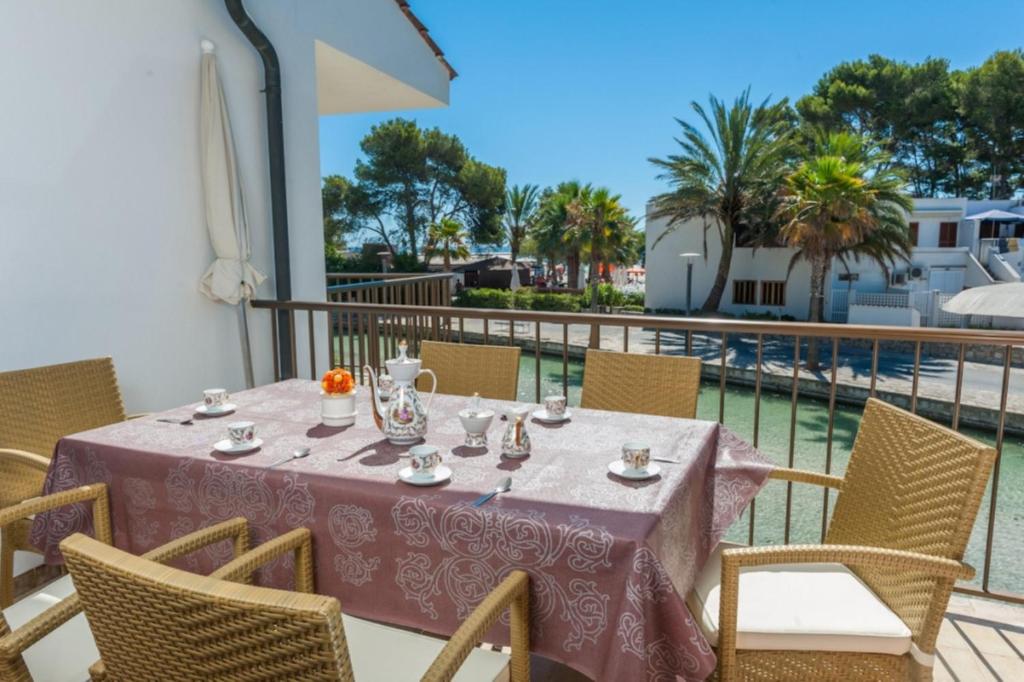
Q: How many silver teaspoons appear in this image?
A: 4